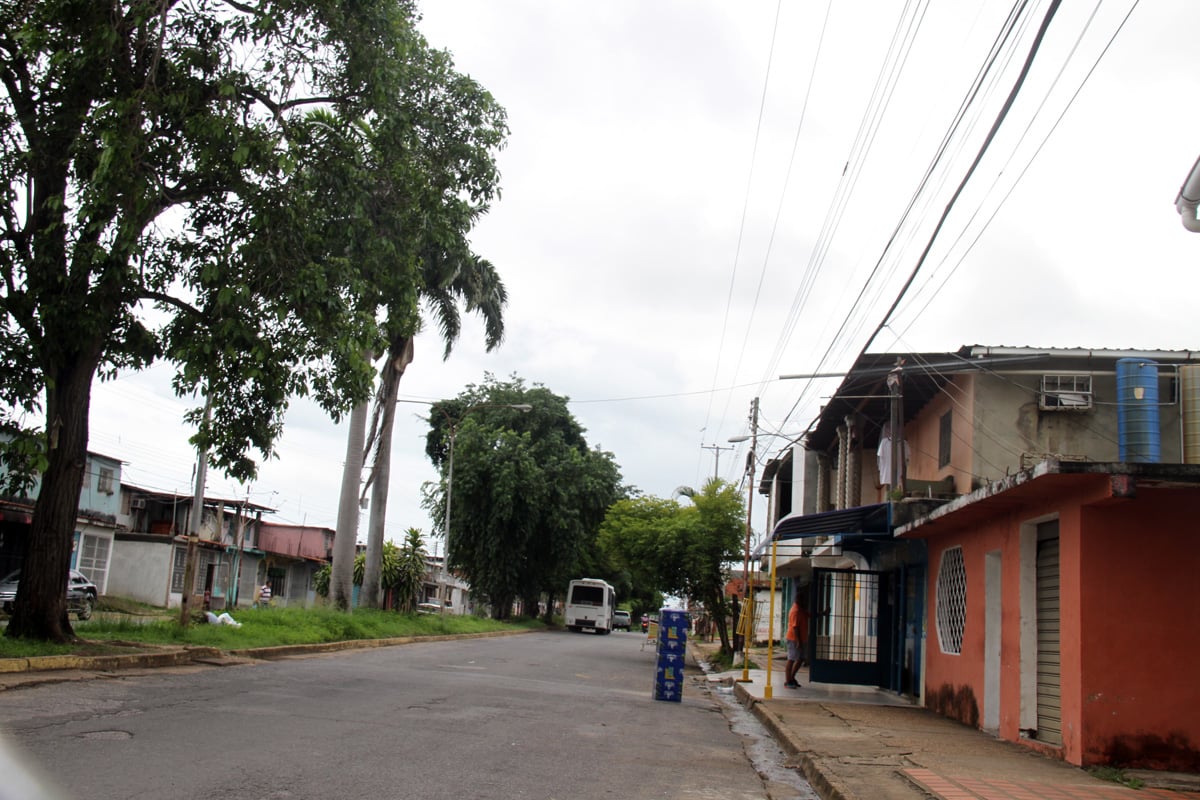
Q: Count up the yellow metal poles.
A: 2